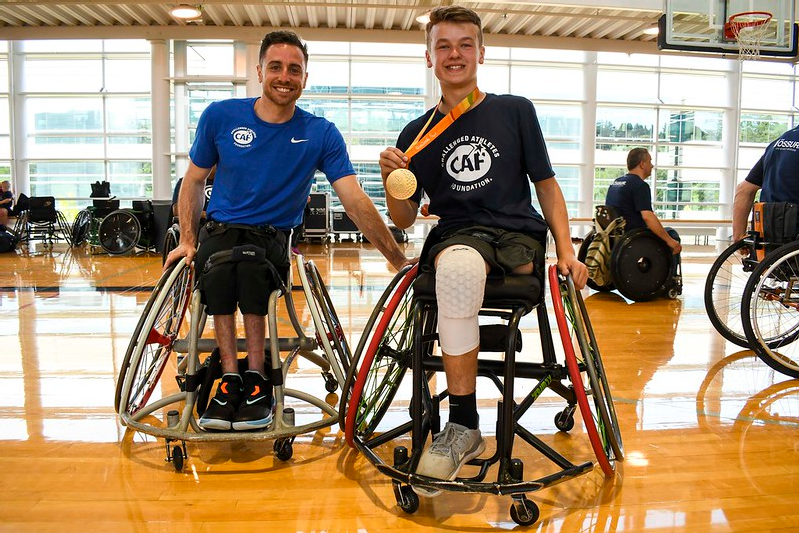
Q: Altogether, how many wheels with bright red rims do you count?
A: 2